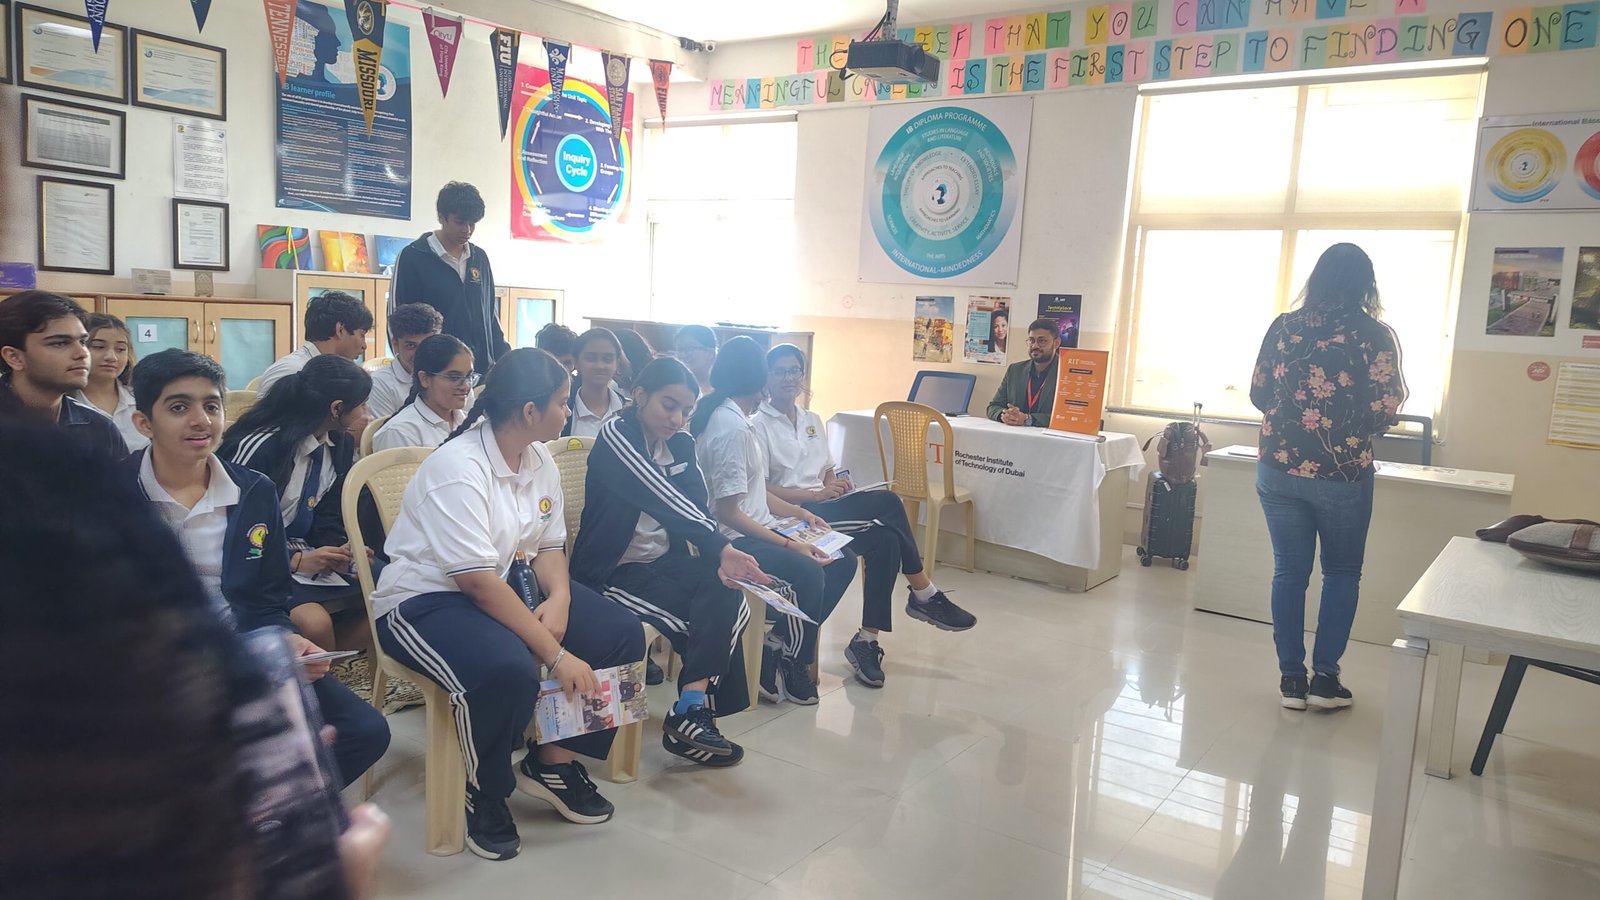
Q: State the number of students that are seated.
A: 15